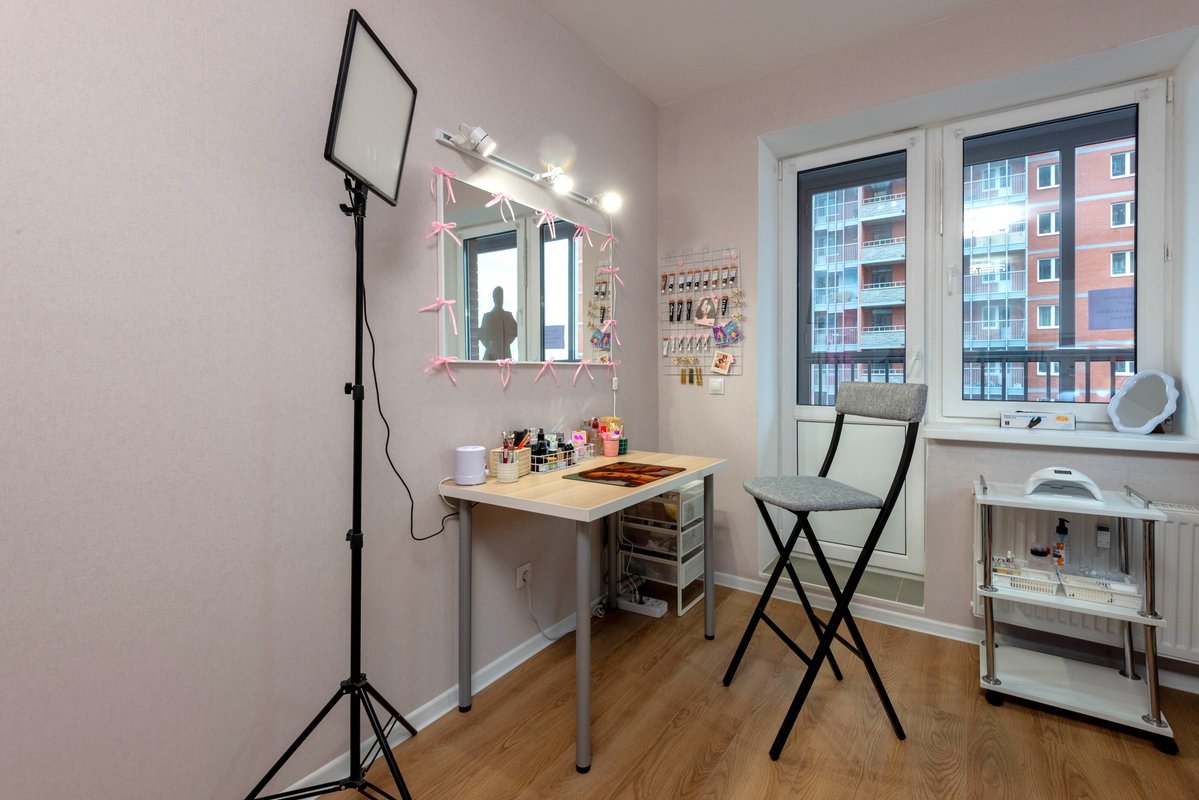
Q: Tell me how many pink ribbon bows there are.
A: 14